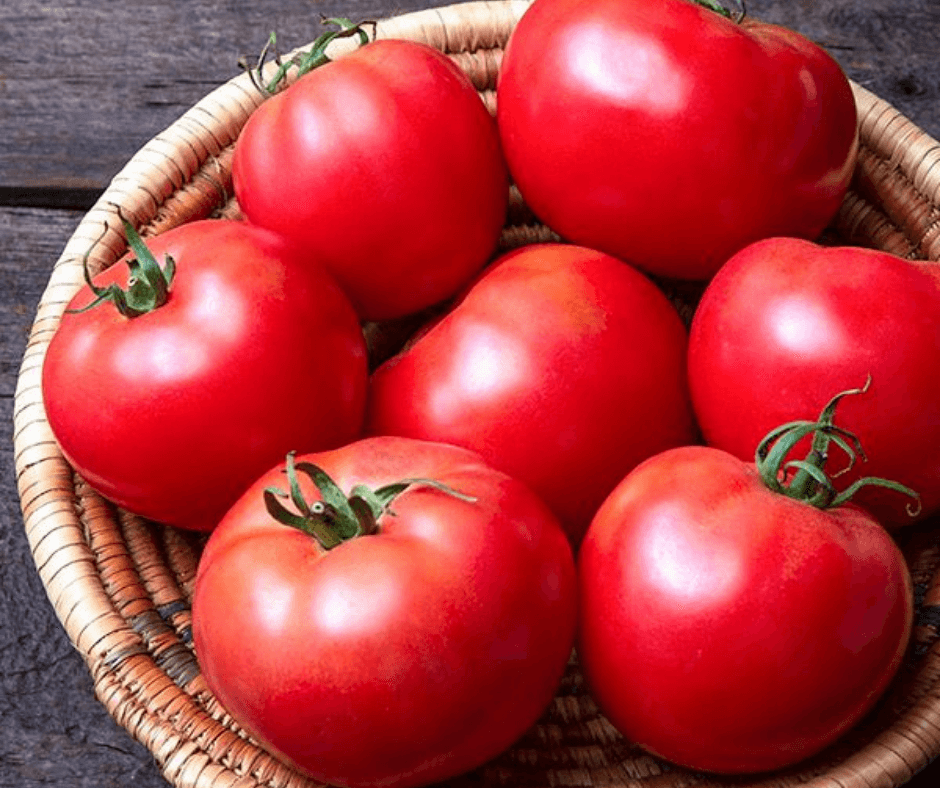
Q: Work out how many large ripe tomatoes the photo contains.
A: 7